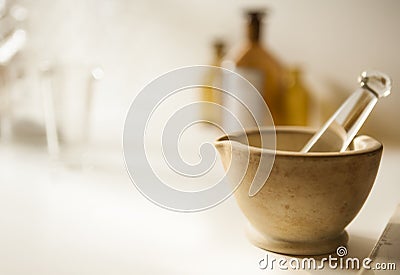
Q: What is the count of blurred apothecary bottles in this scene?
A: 3